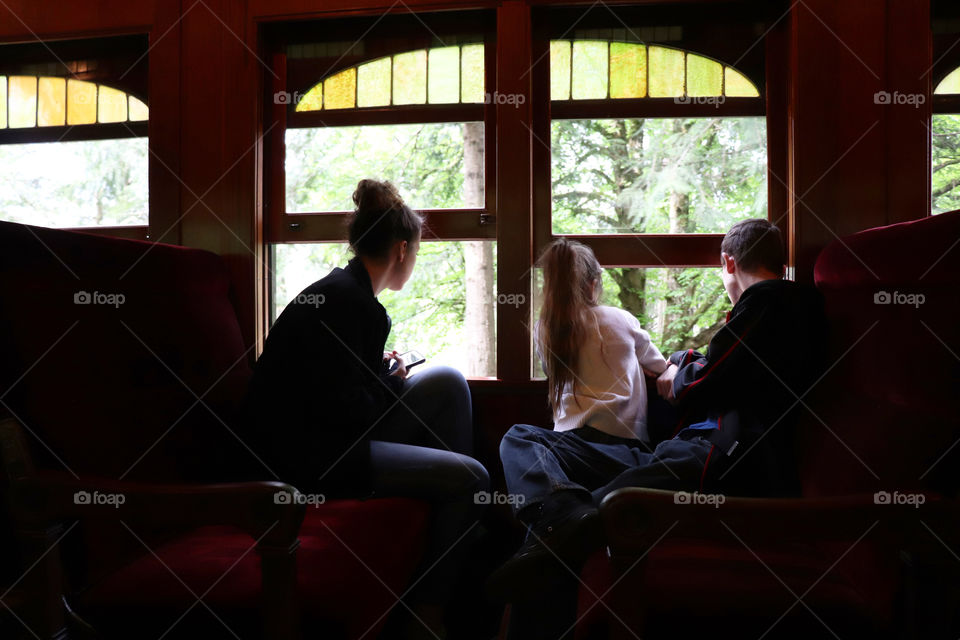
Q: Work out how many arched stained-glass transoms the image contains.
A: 4